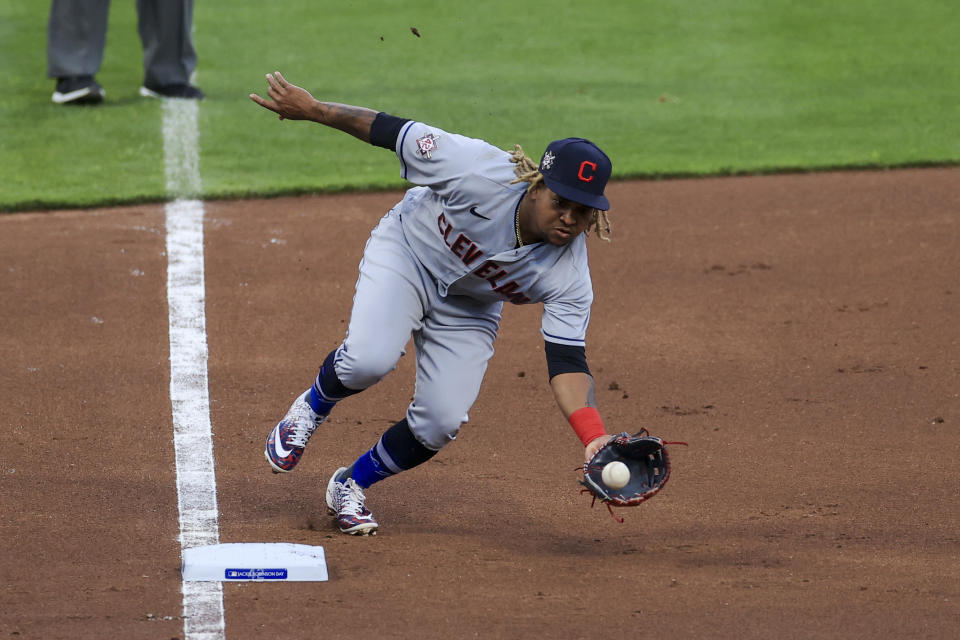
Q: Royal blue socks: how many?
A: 2